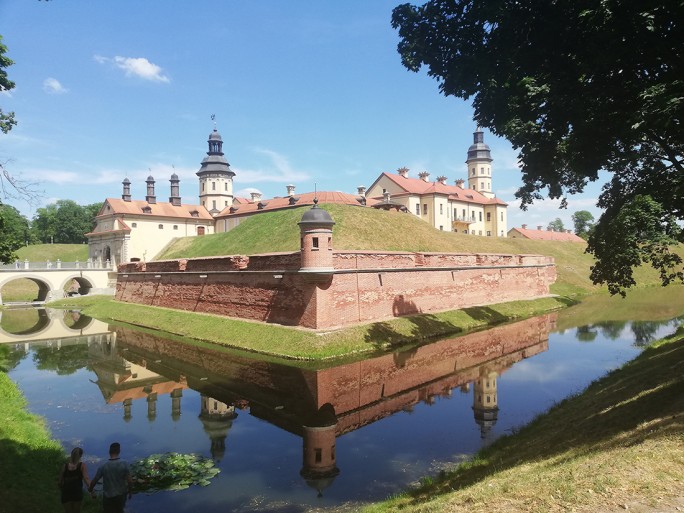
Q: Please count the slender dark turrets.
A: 3